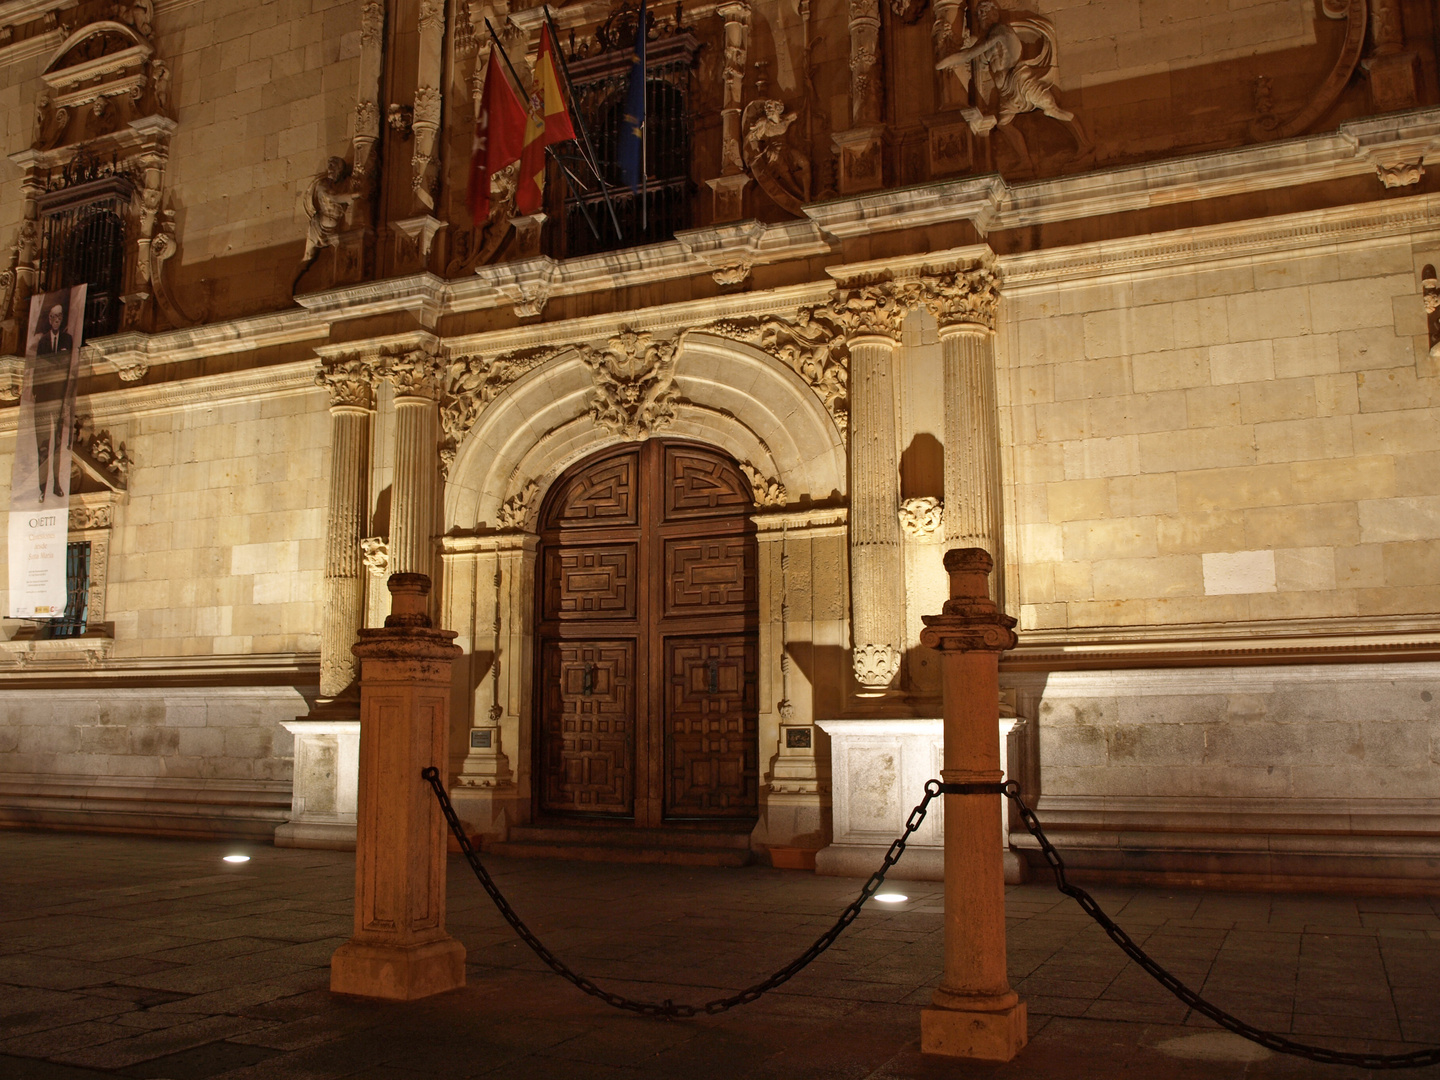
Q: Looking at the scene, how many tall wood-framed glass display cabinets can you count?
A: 0